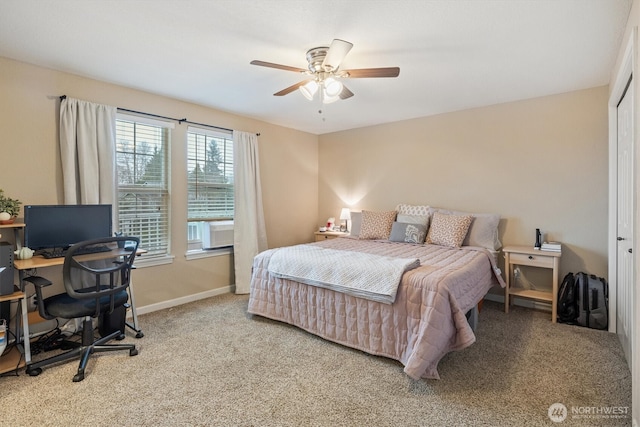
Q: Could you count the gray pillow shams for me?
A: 2